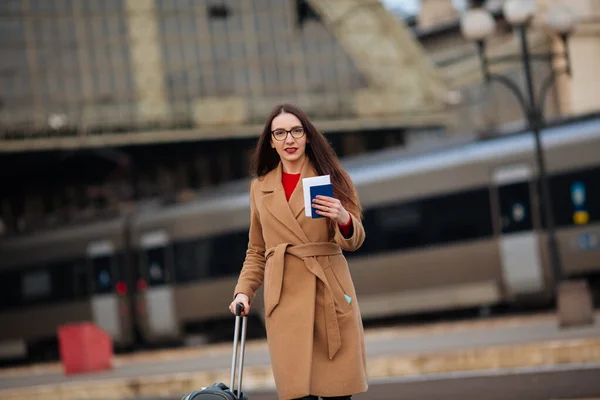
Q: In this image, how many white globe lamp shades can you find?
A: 3